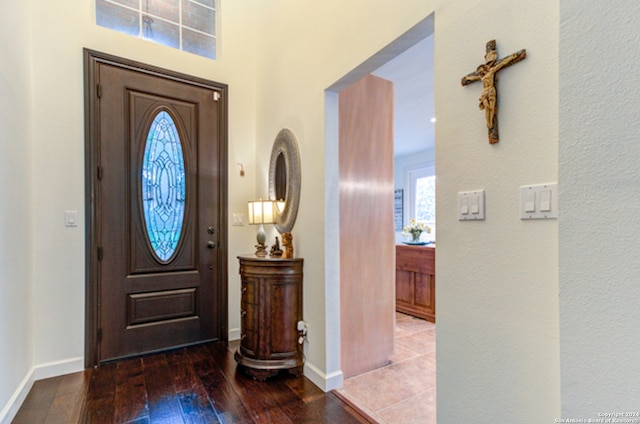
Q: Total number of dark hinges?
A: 4